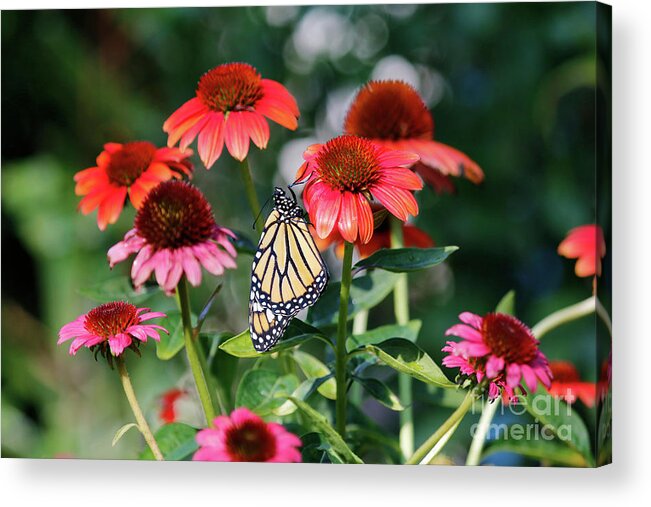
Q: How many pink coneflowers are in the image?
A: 4